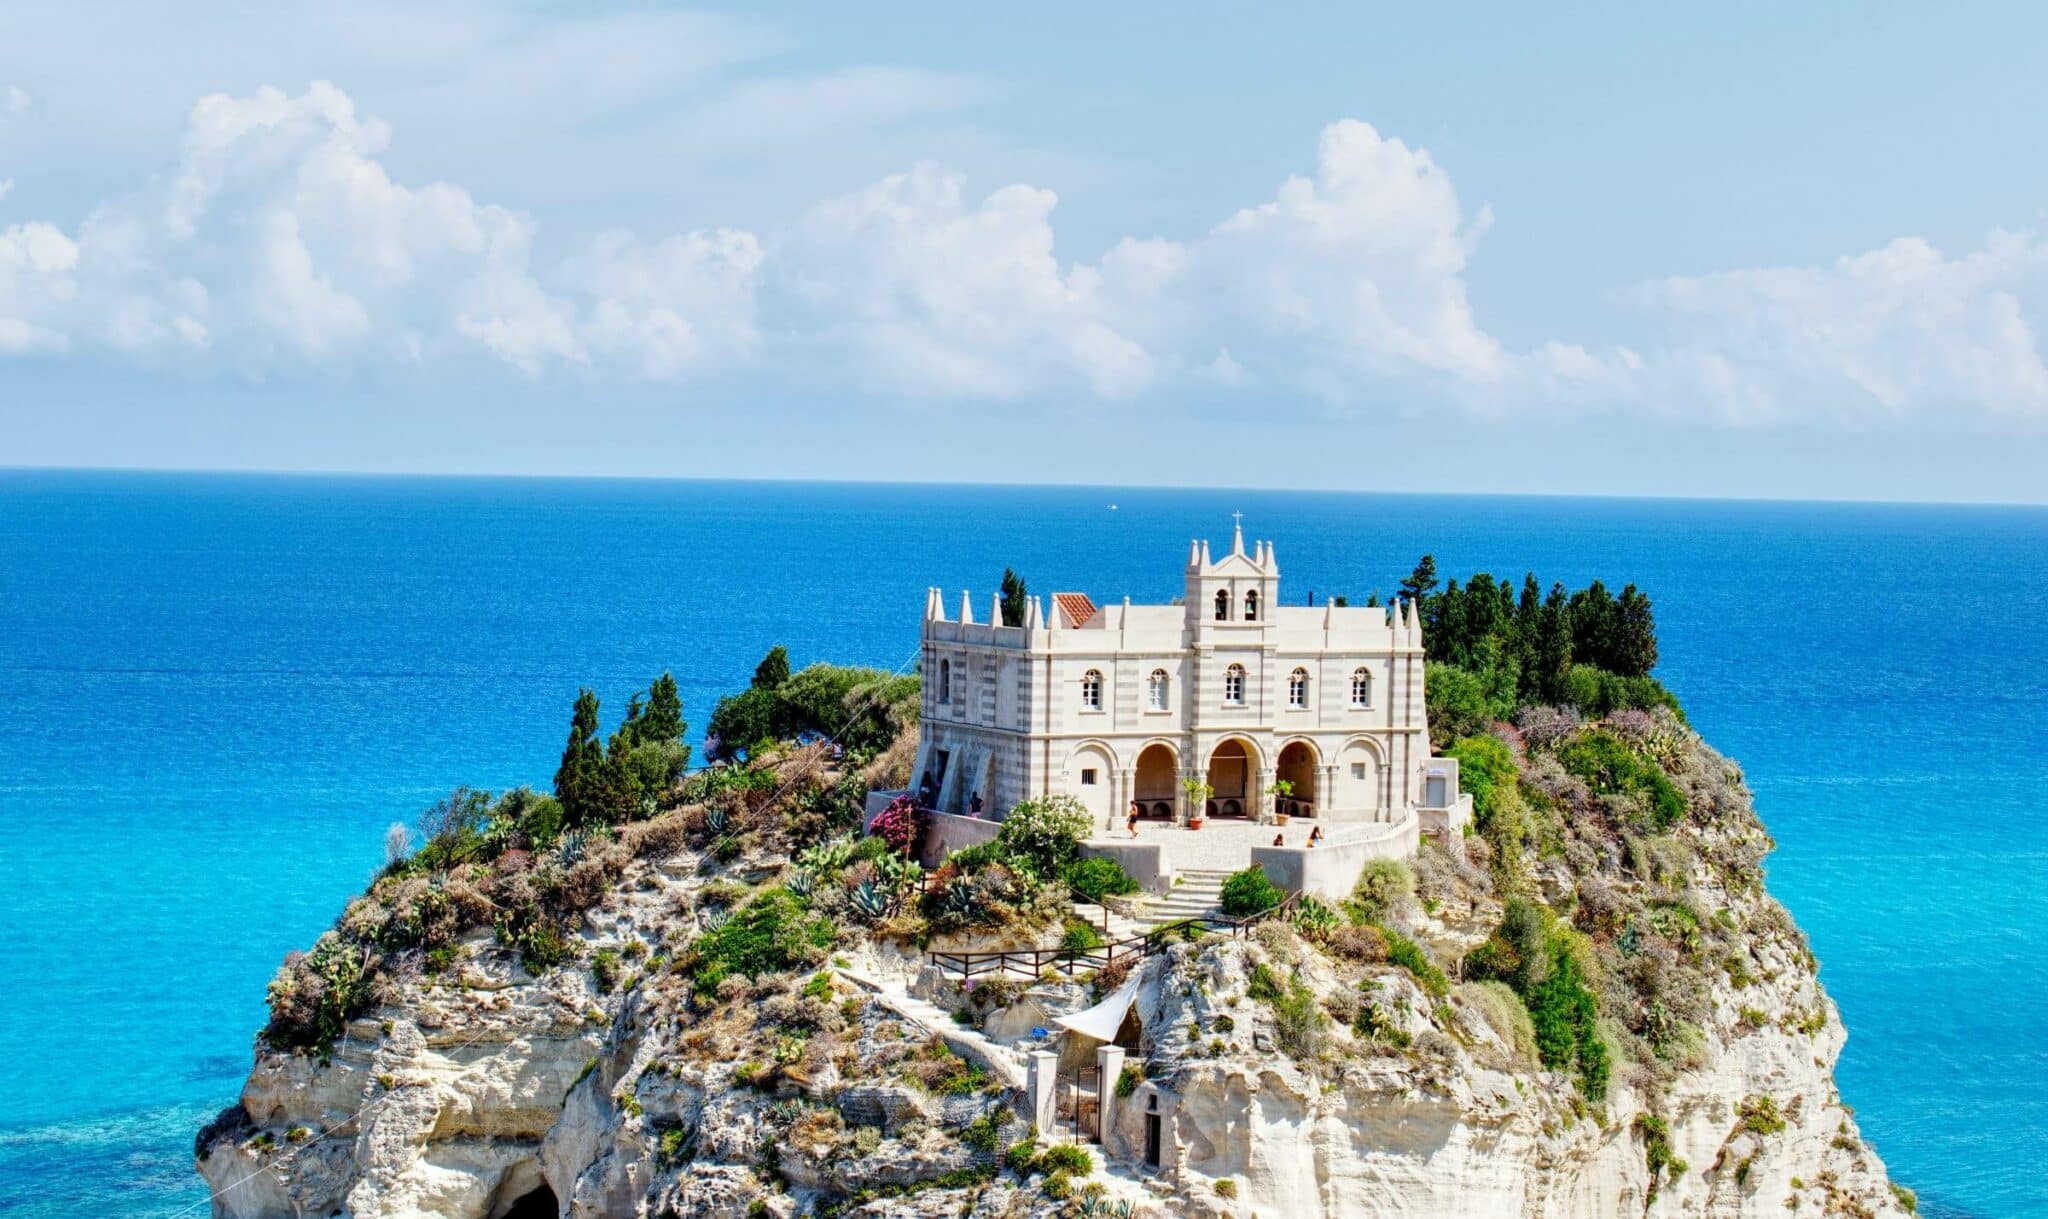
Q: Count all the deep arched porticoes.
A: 3